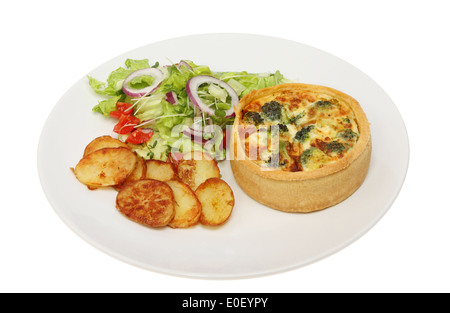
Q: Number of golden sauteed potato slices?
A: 8